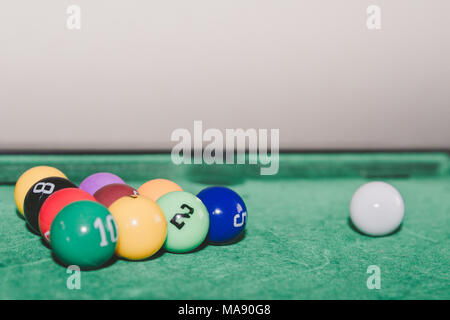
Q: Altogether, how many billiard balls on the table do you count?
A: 11